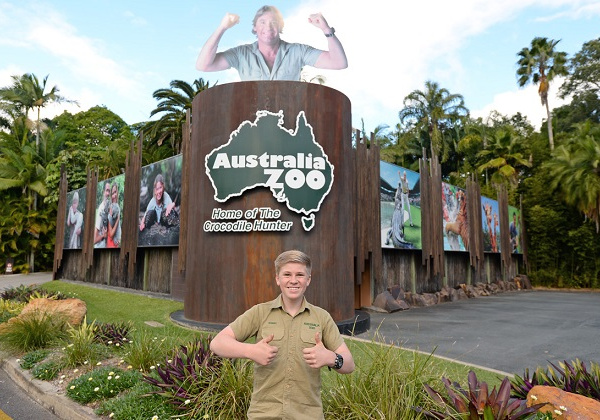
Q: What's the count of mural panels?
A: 7